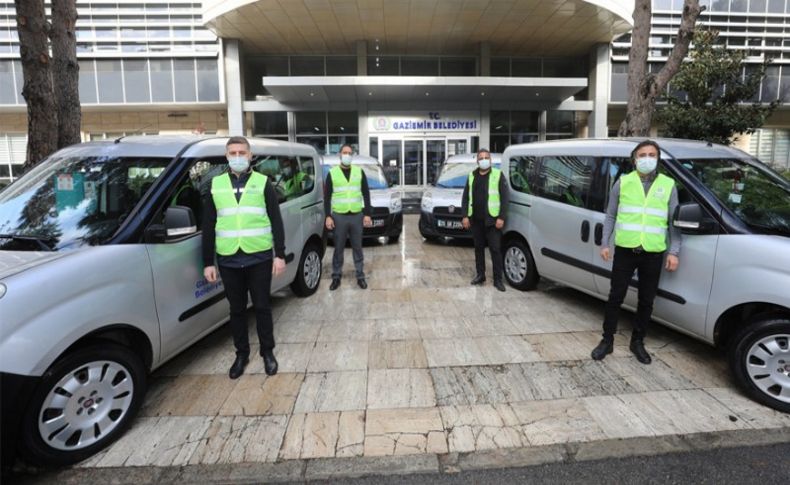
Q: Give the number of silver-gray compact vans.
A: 4